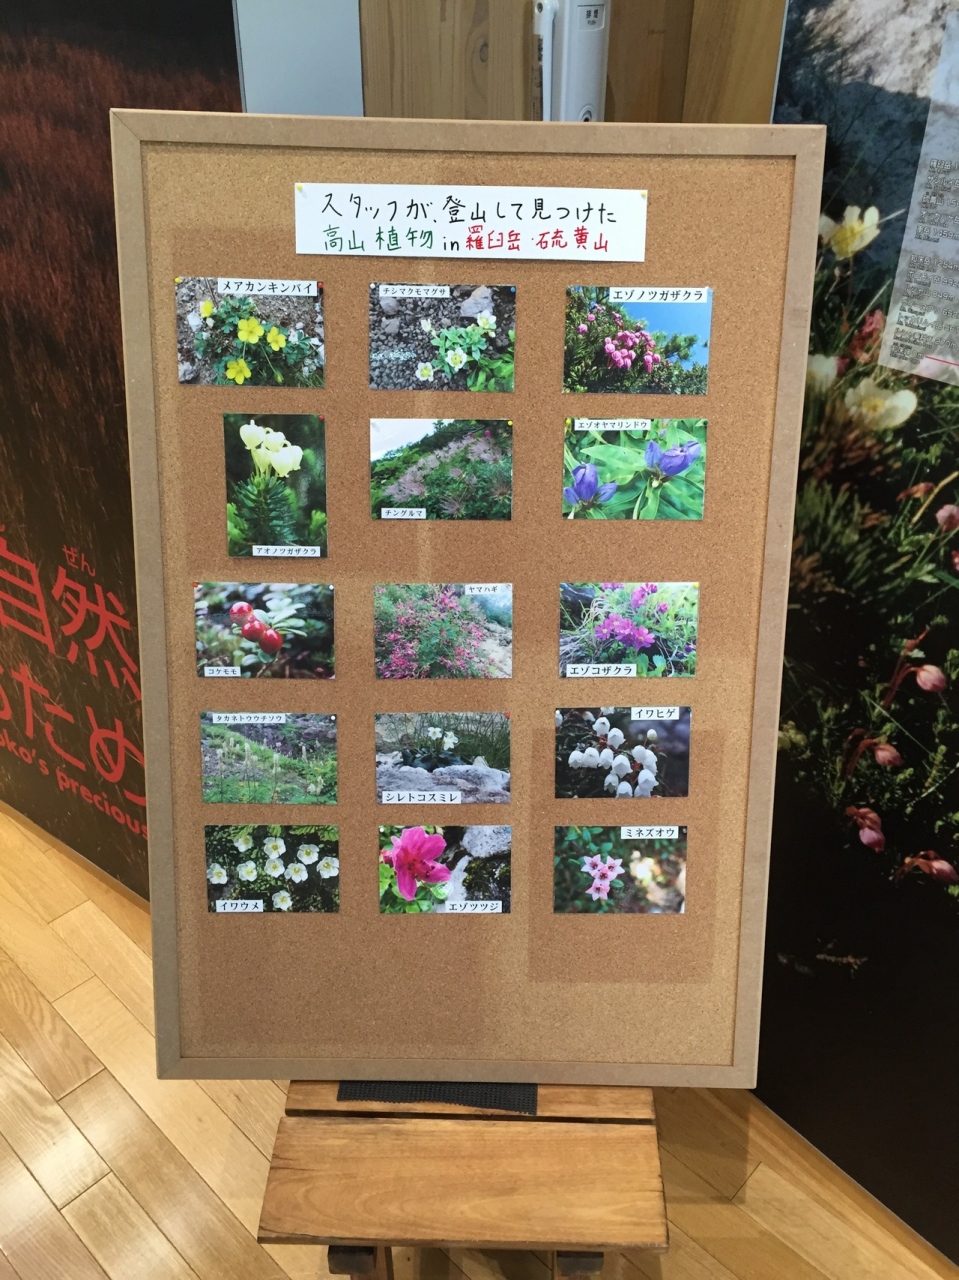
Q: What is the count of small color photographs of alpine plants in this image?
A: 15